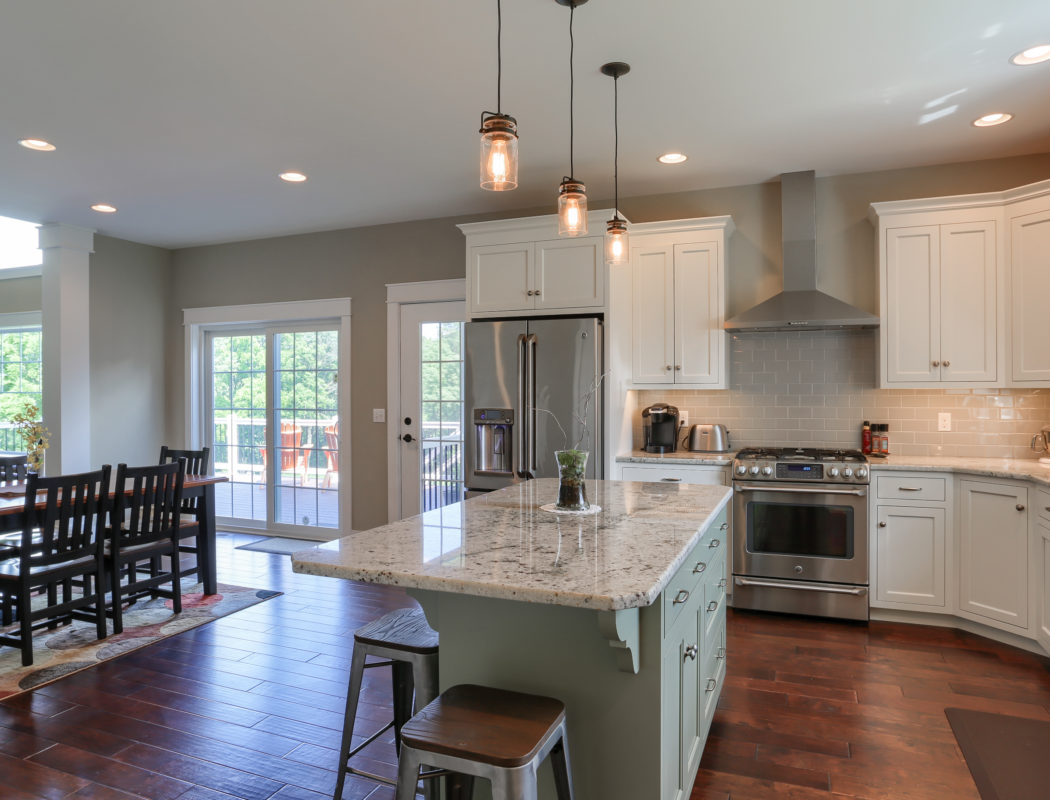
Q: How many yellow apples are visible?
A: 0